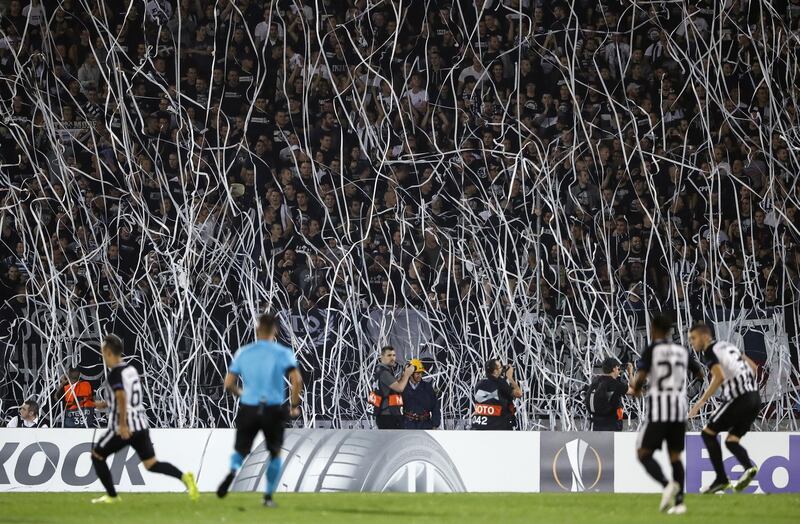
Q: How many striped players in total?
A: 3